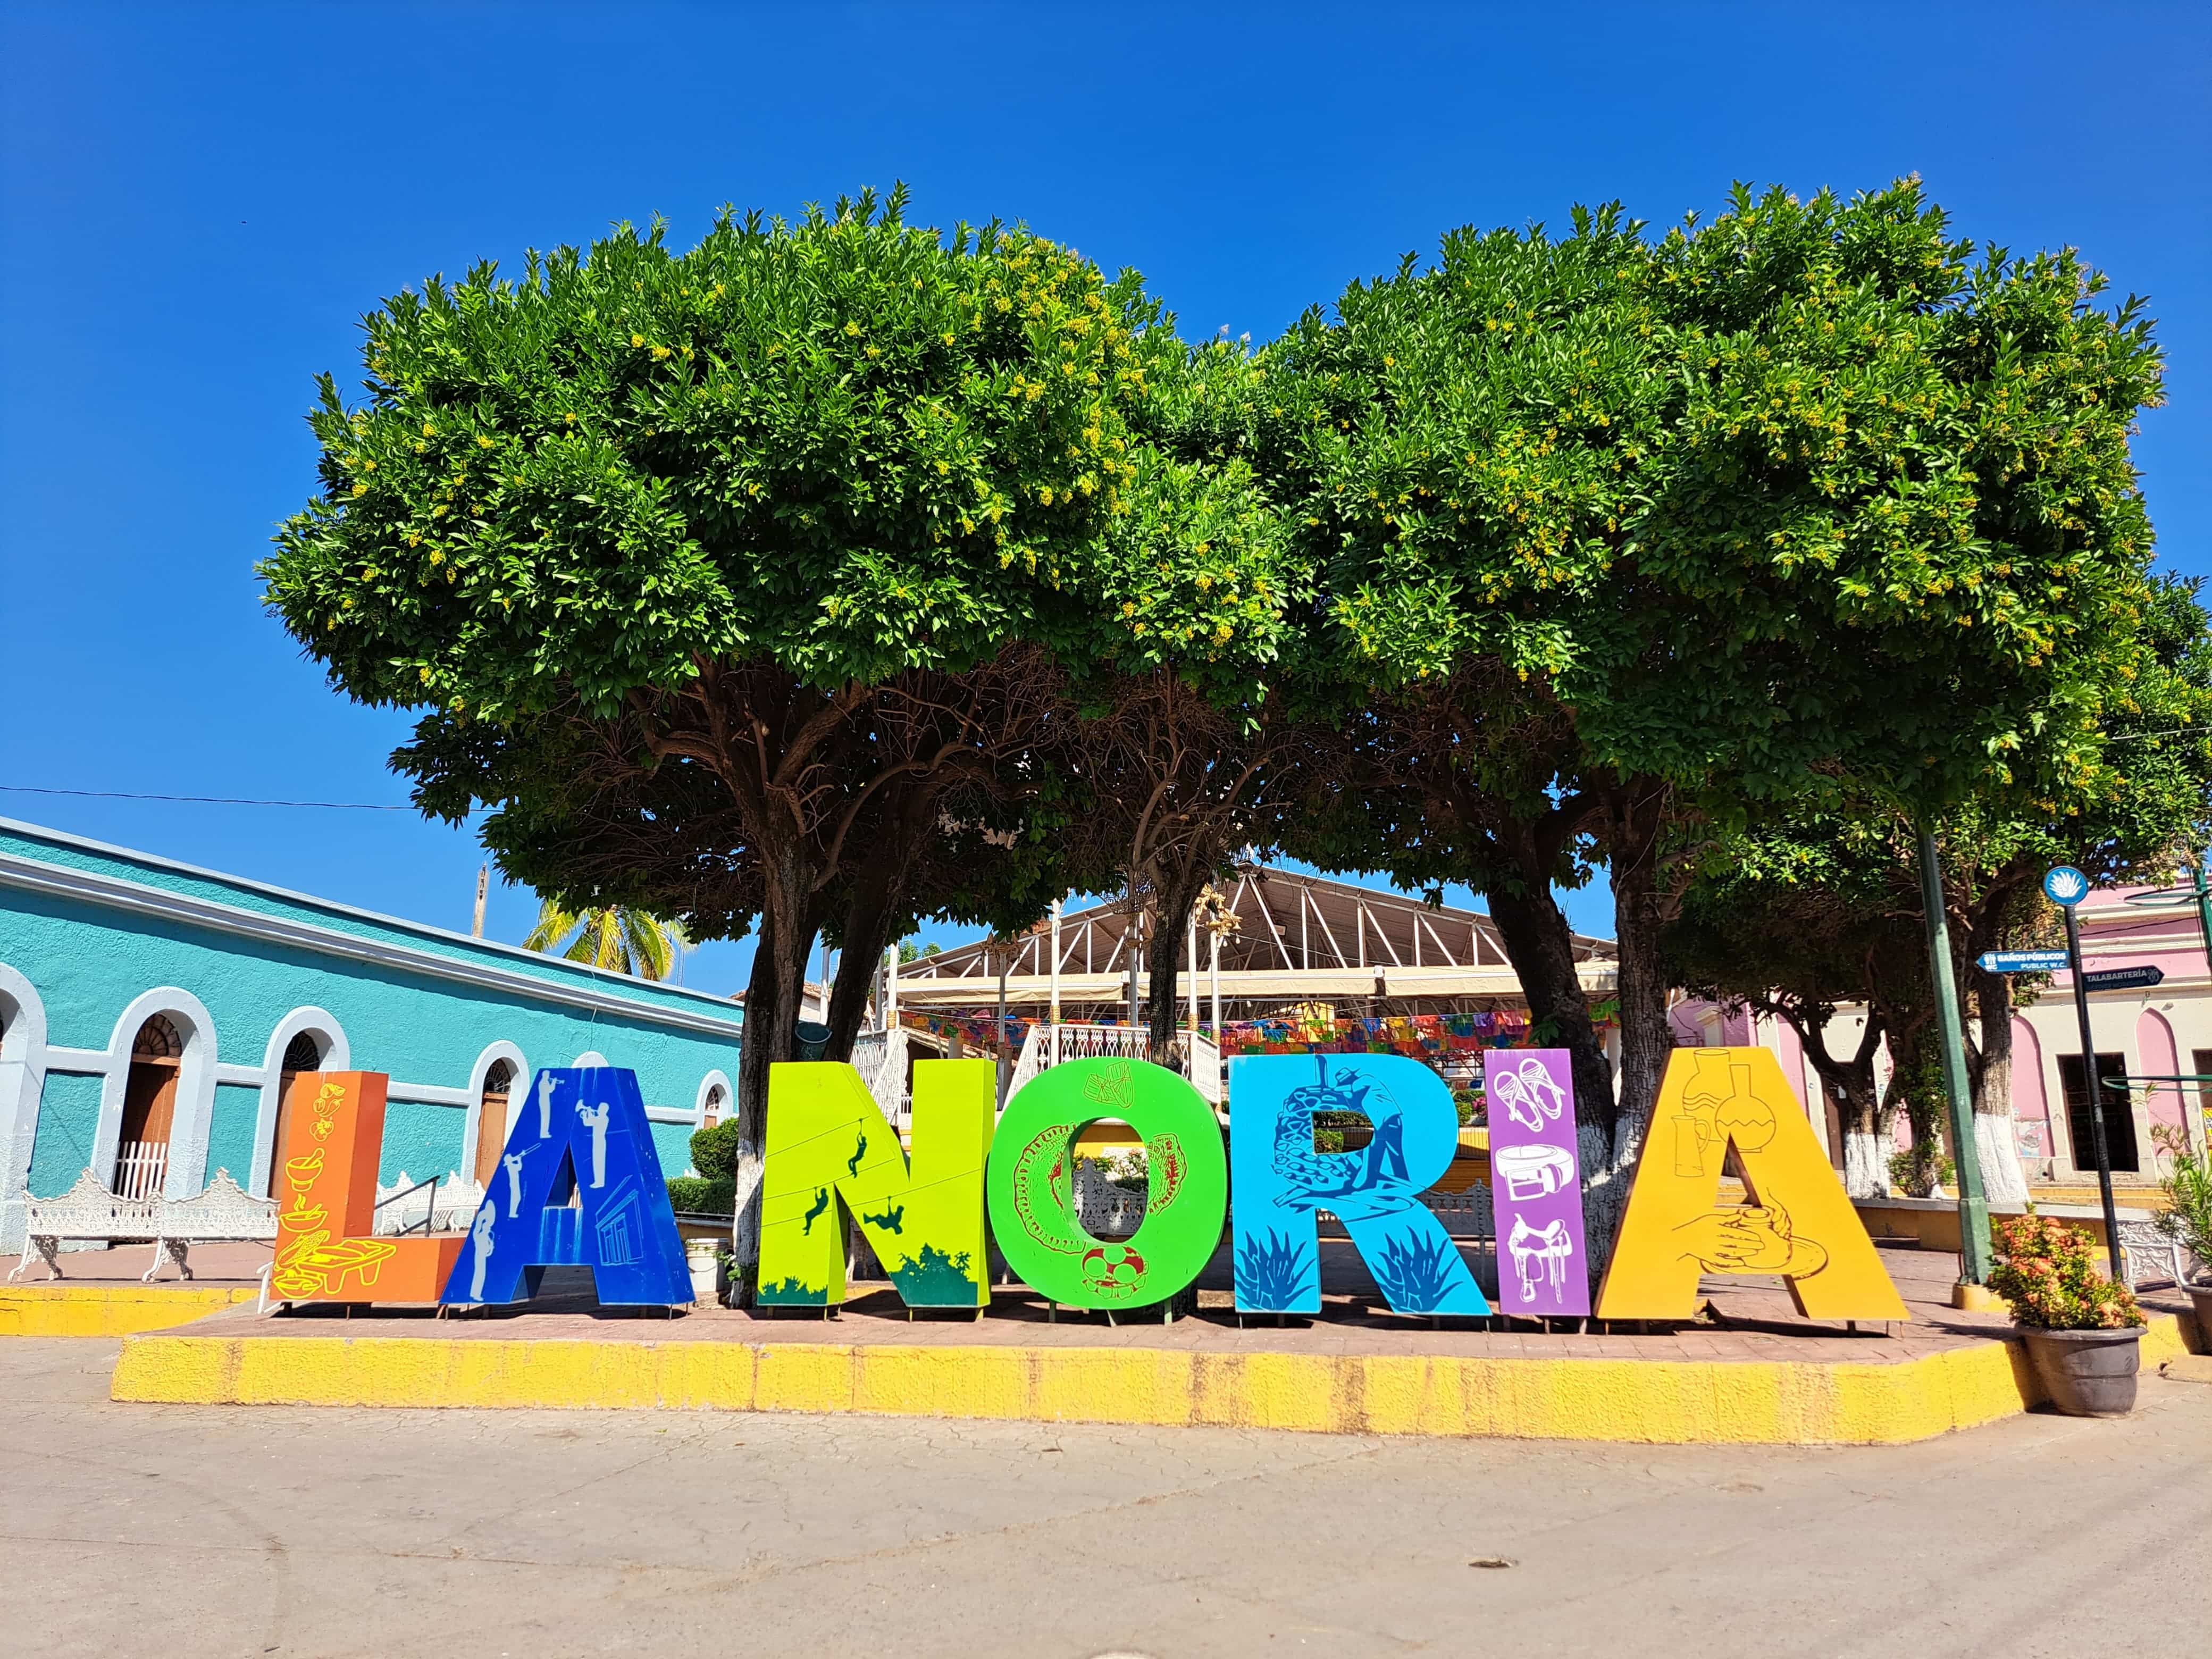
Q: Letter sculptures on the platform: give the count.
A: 7